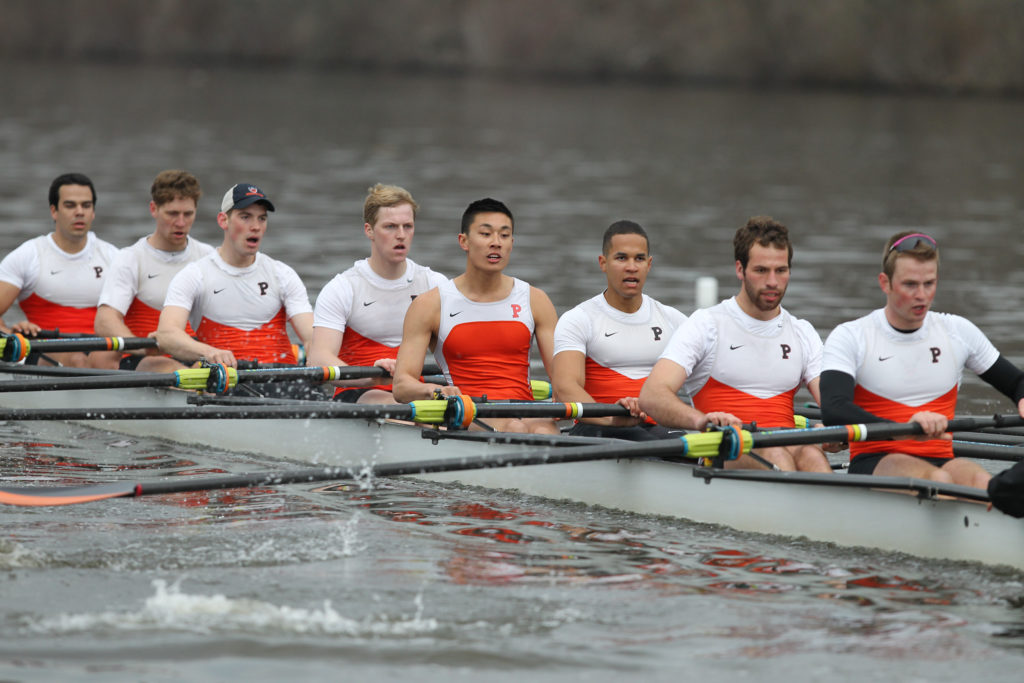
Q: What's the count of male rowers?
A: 8